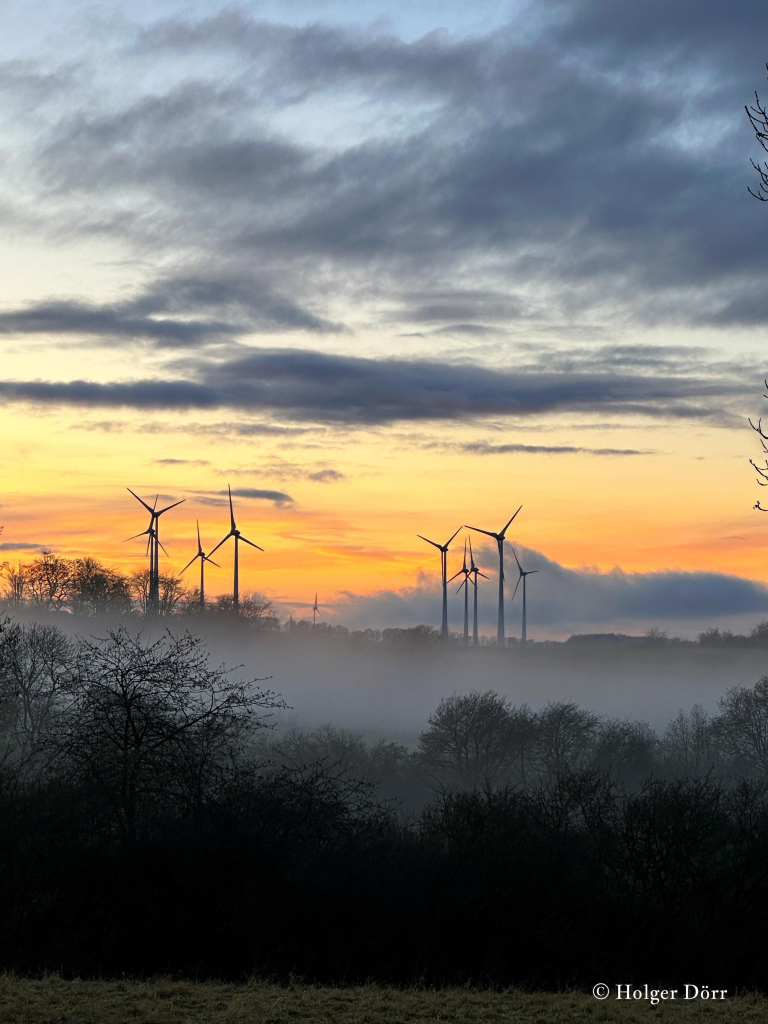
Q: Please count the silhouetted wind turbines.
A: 10